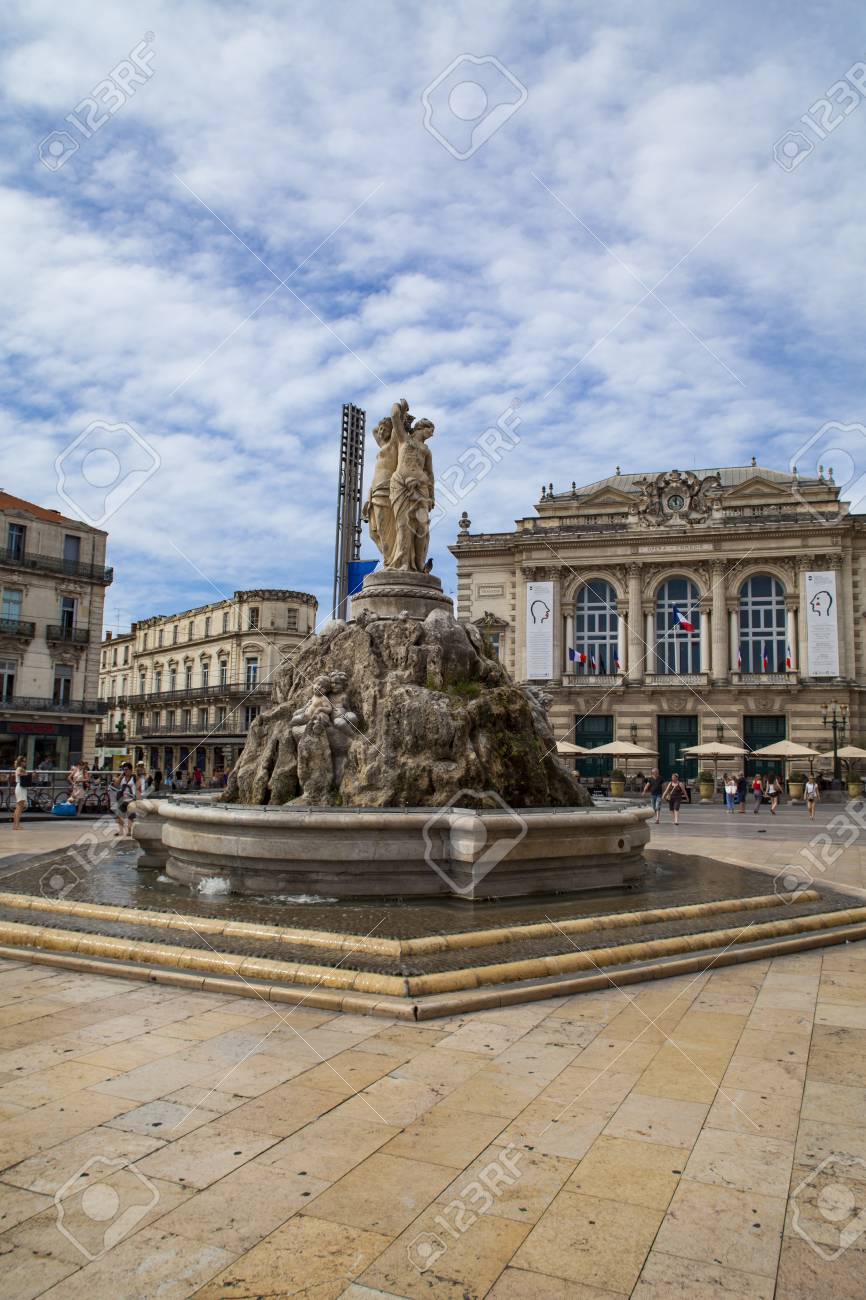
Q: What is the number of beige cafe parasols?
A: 5